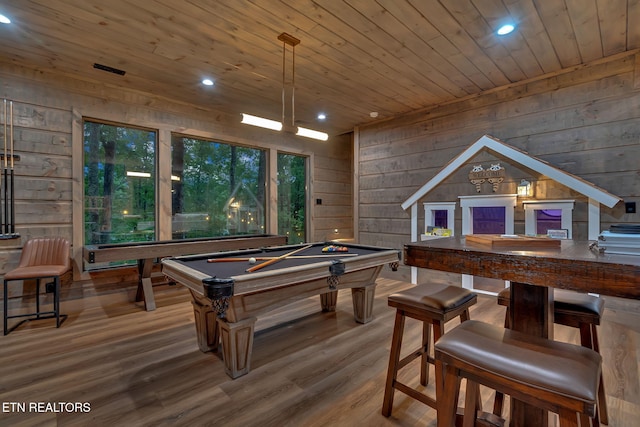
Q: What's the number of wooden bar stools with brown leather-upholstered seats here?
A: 3